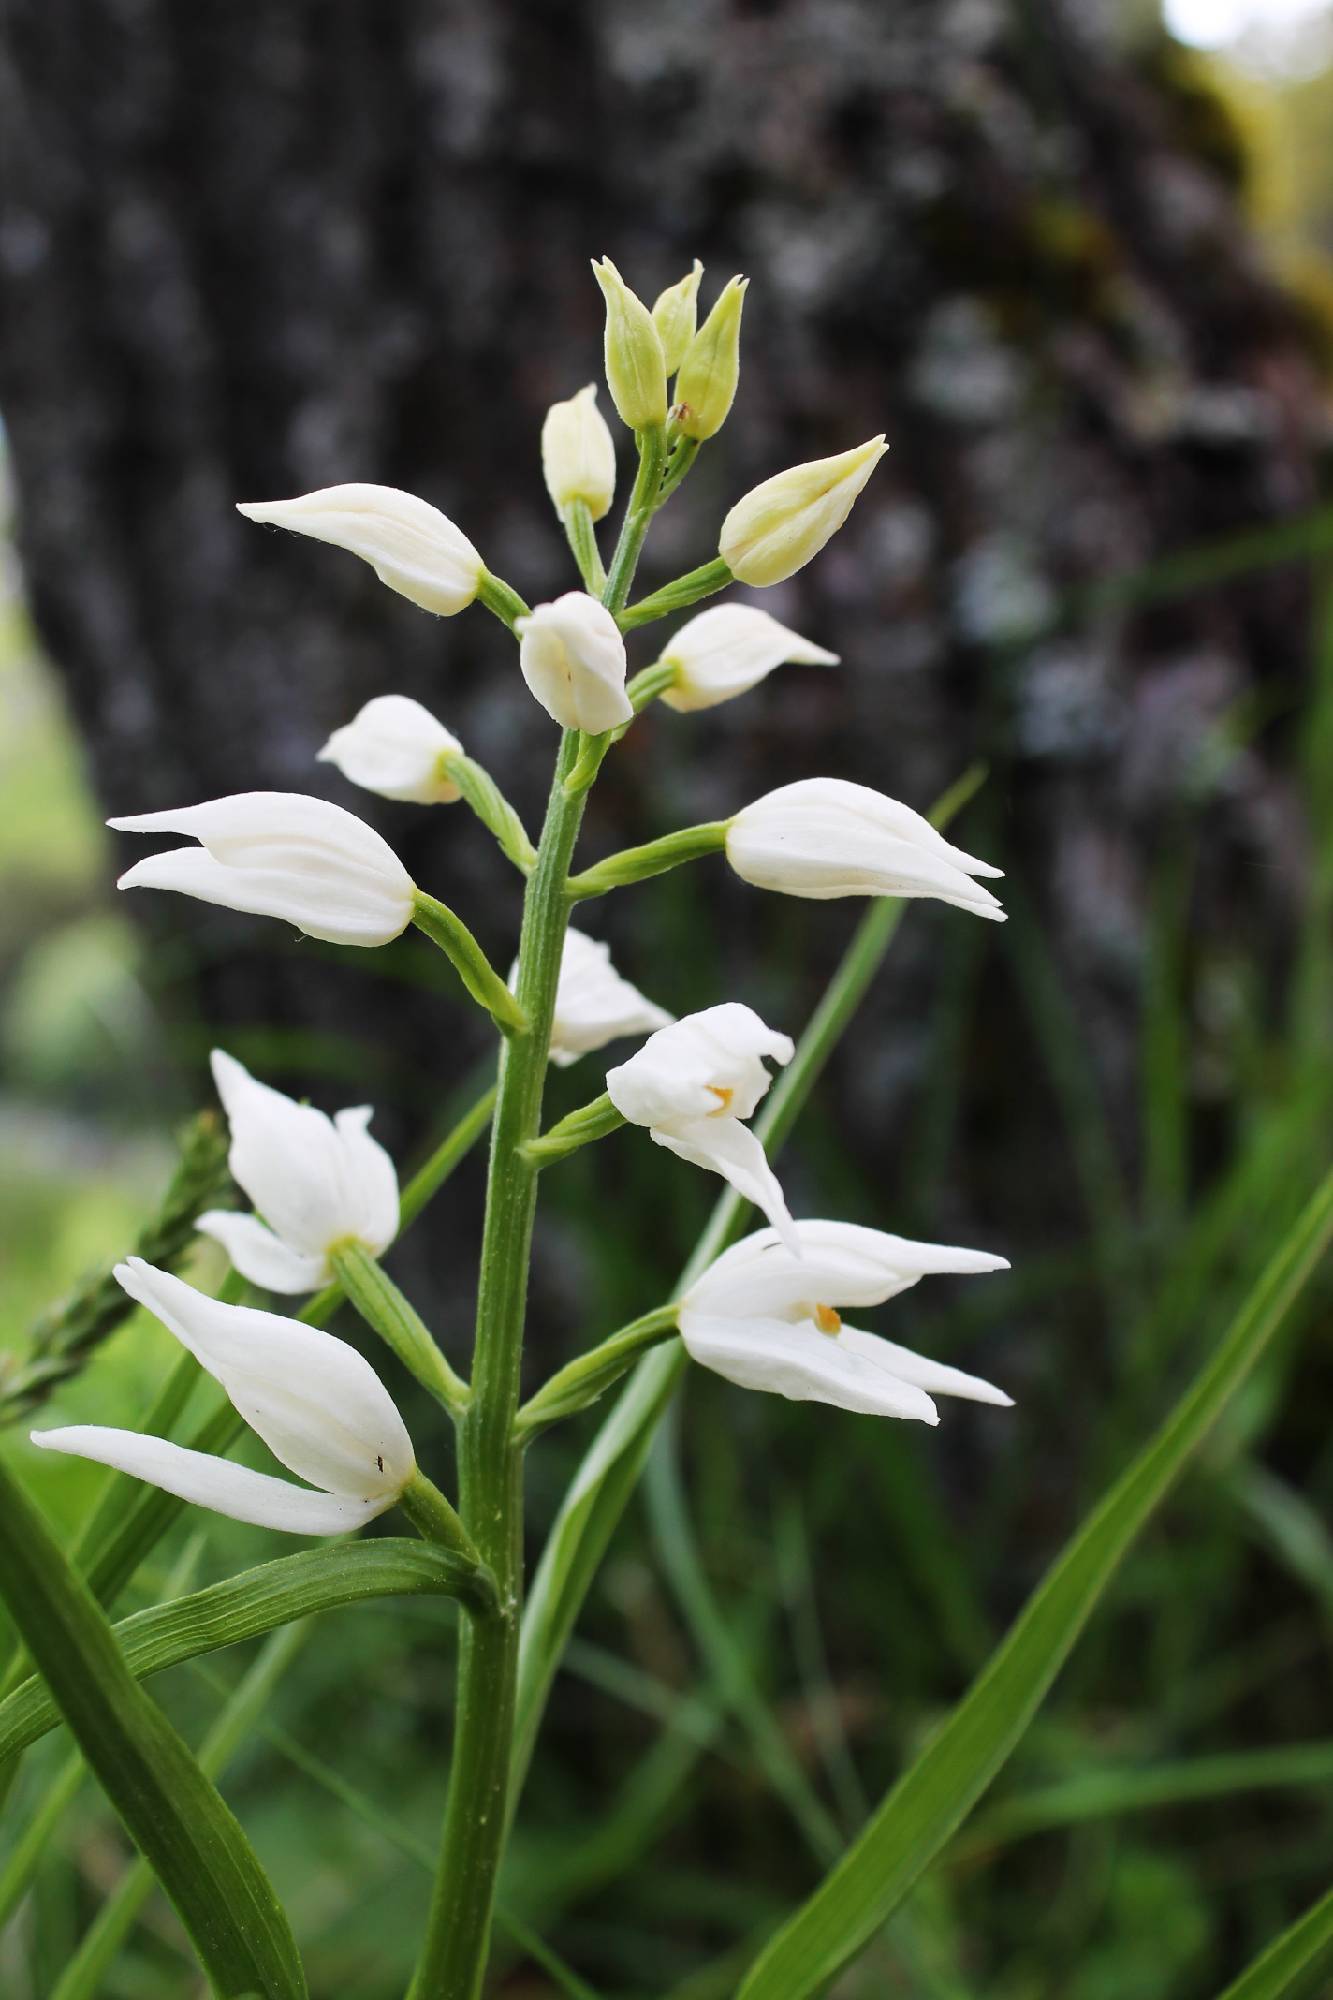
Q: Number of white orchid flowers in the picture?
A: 11